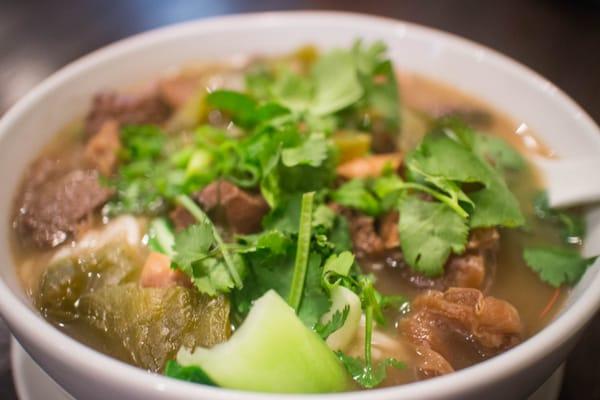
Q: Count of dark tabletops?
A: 1